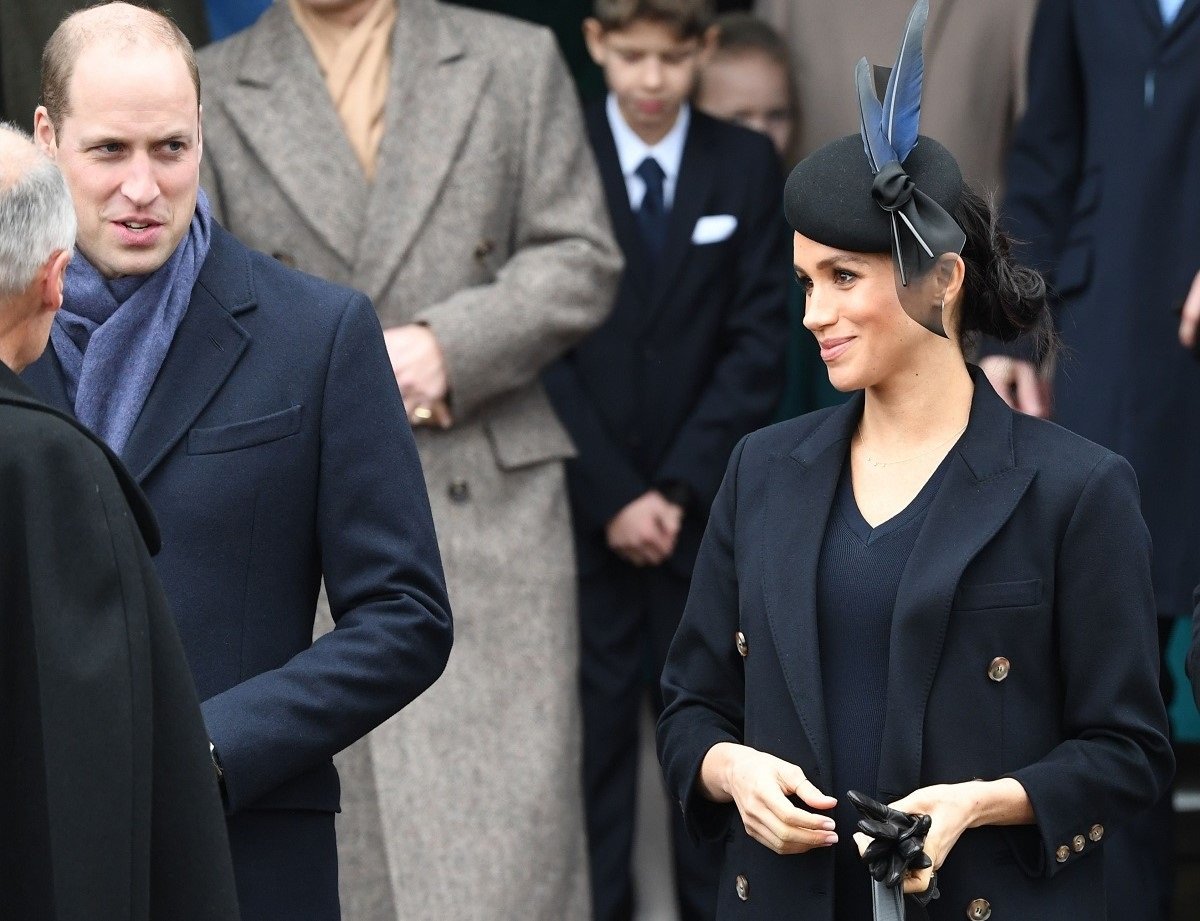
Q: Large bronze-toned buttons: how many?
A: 4